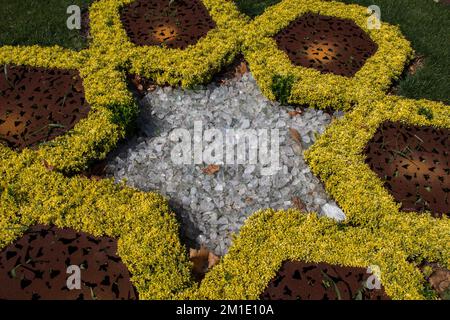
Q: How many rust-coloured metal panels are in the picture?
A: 6